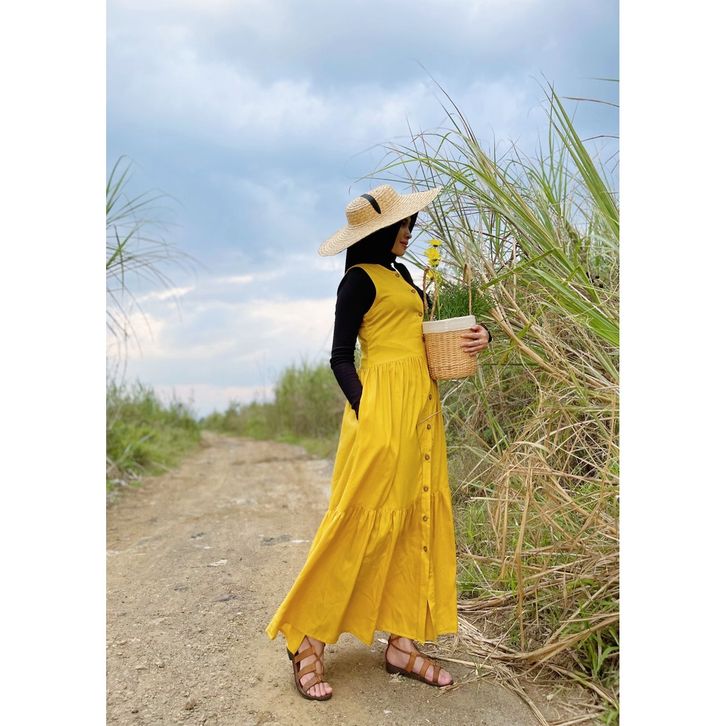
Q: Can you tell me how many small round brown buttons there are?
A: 9